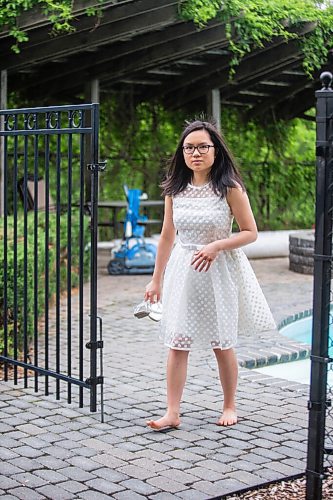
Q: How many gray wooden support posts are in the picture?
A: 3